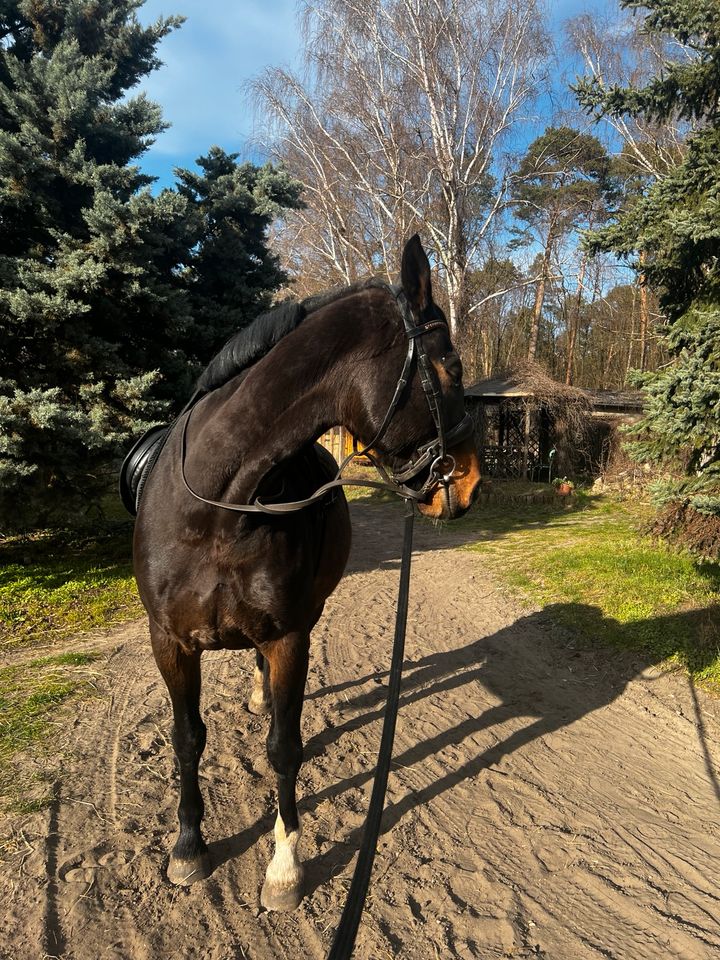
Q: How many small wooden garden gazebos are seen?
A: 1